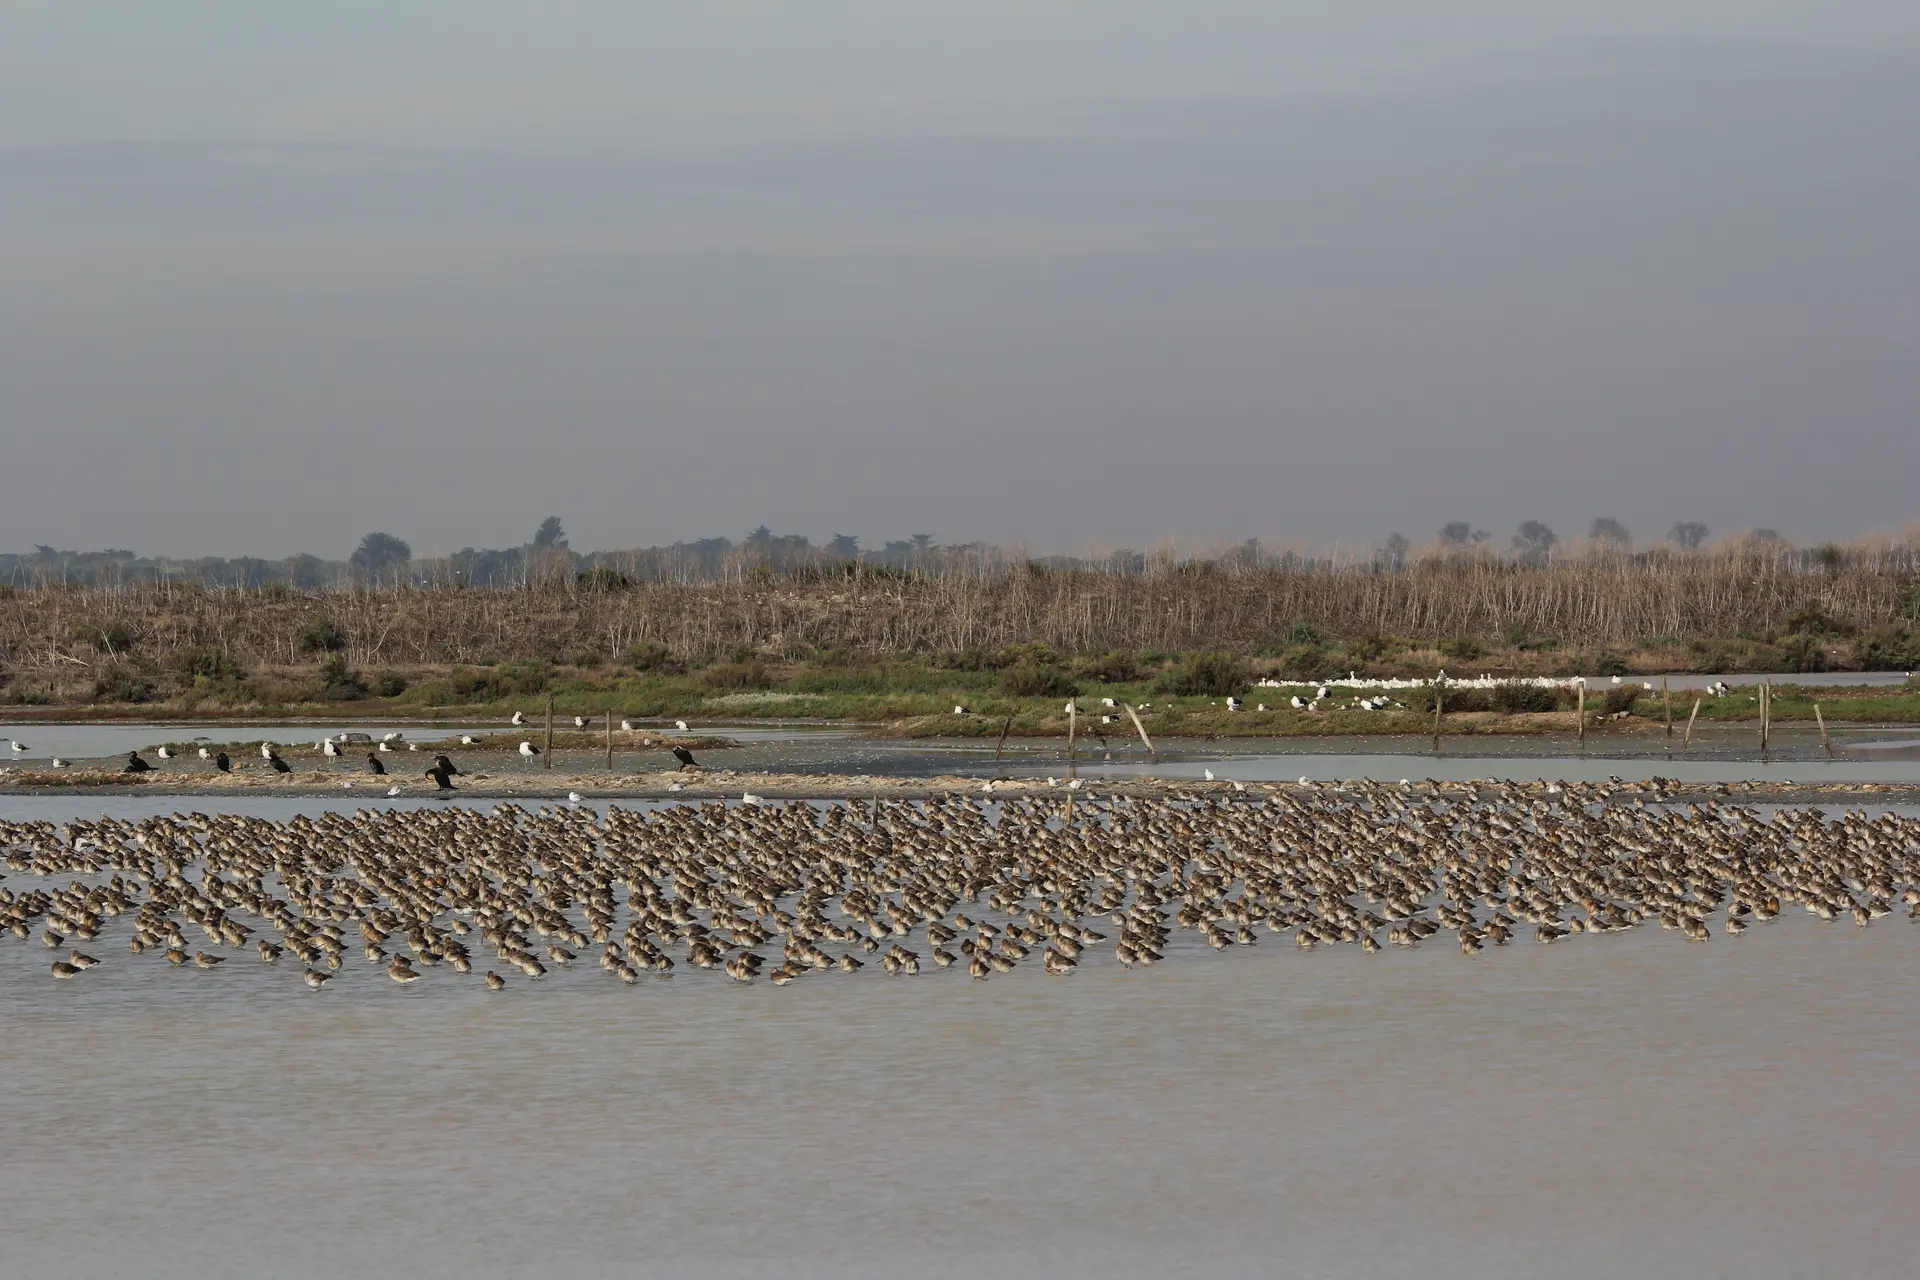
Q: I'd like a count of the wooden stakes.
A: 14